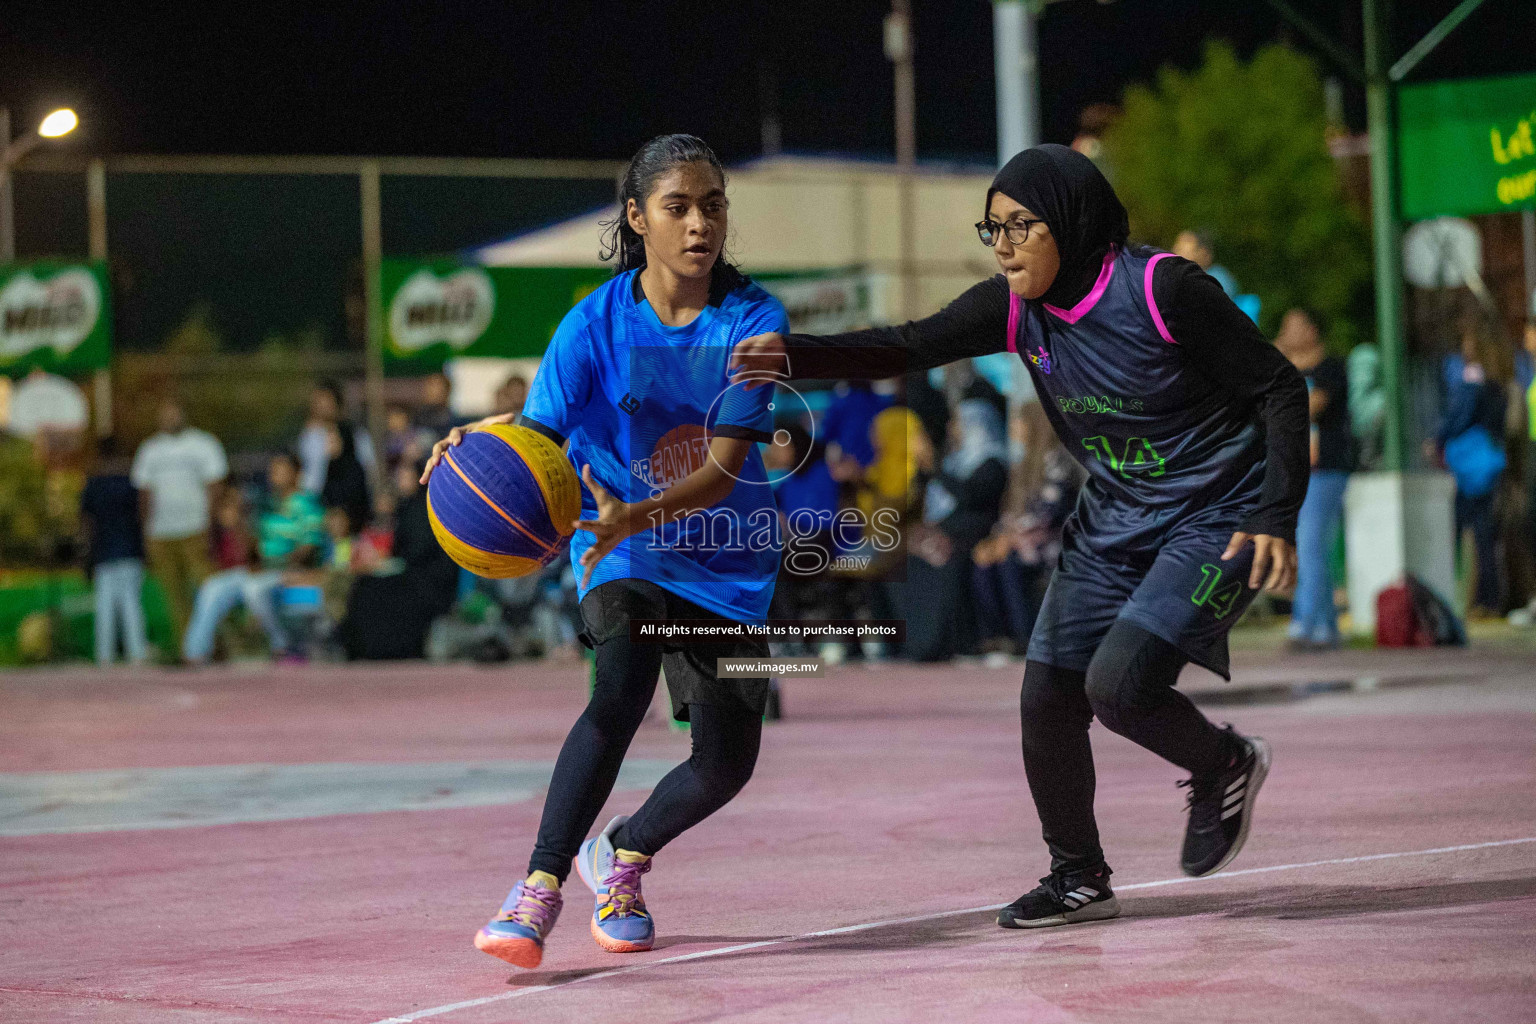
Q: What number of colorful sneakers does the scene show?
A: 2